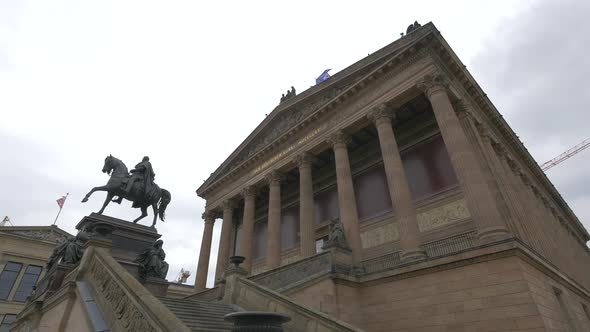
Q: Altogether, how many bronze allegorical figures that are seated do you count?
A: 2